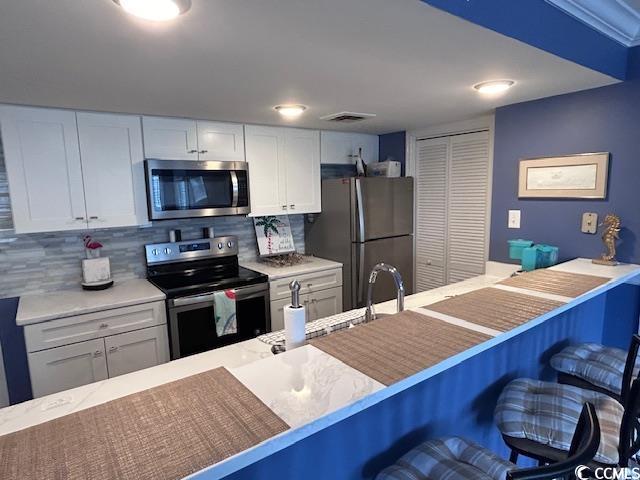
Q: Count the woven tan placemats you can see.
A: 4